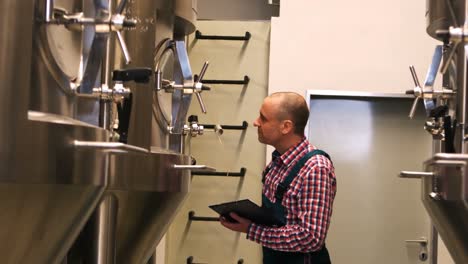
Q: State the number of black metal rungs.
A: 6